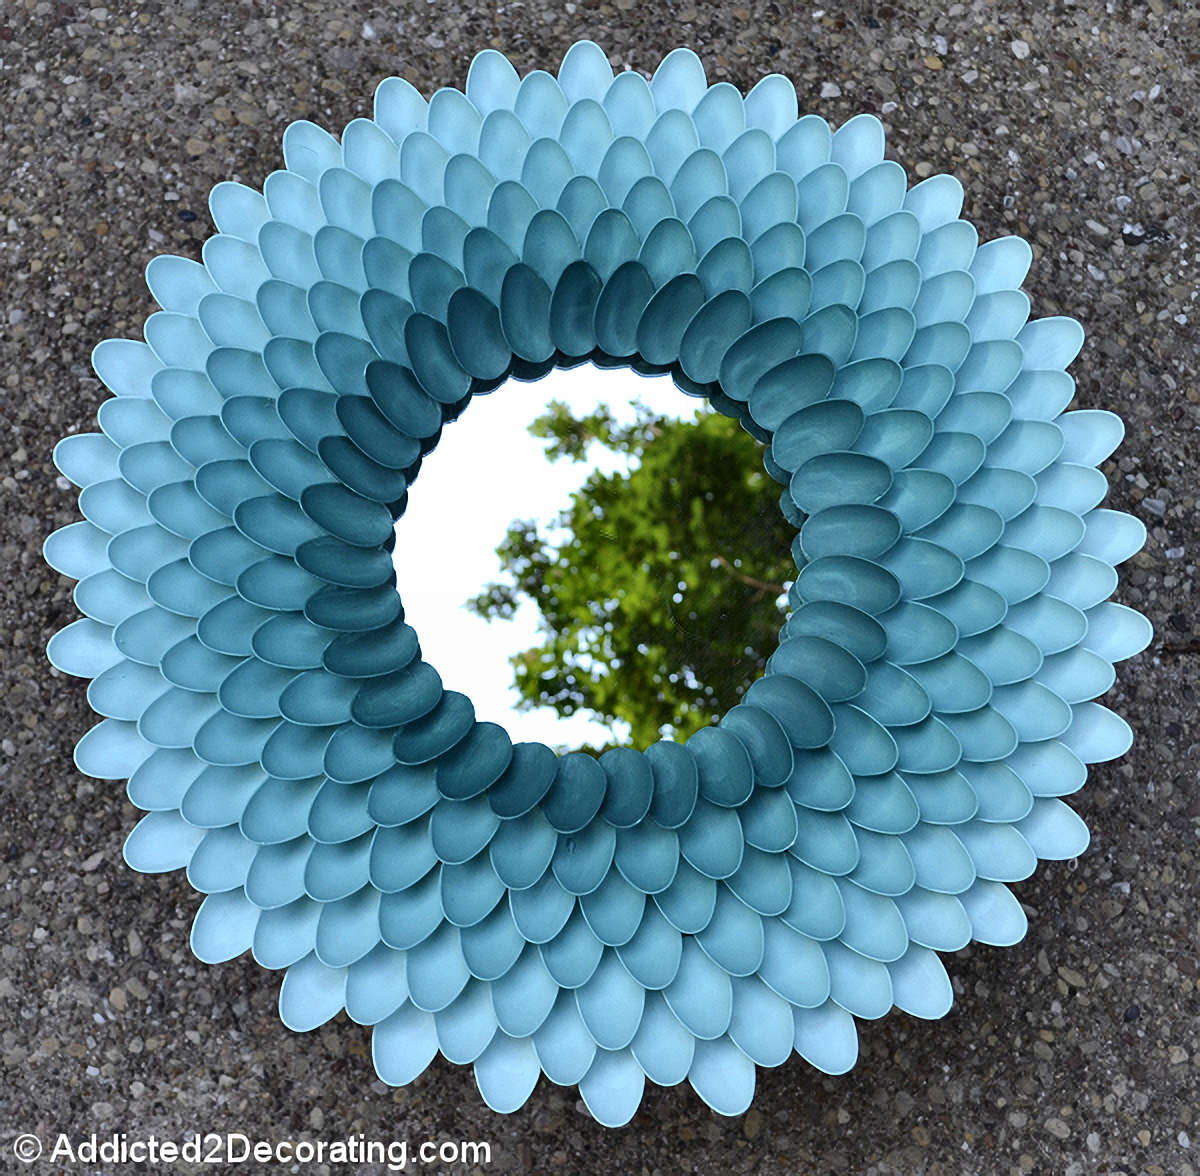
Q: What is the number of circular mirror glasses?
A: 1